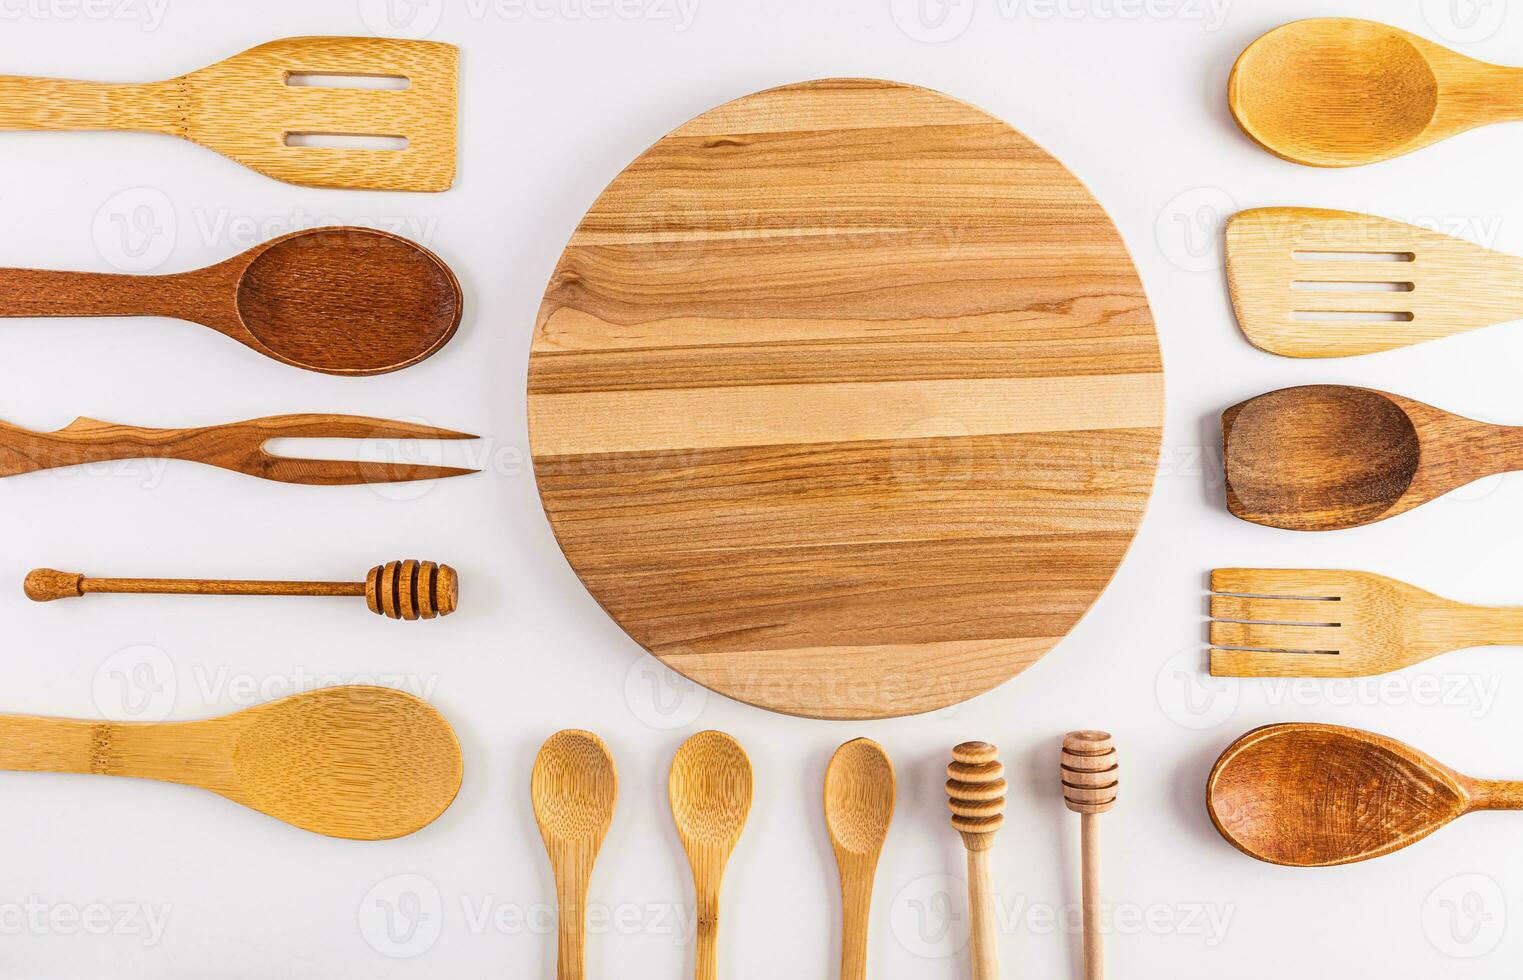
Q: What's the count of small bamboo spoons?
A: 3